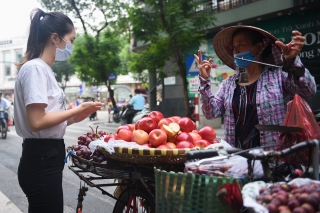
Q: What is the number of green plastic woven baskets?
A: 1